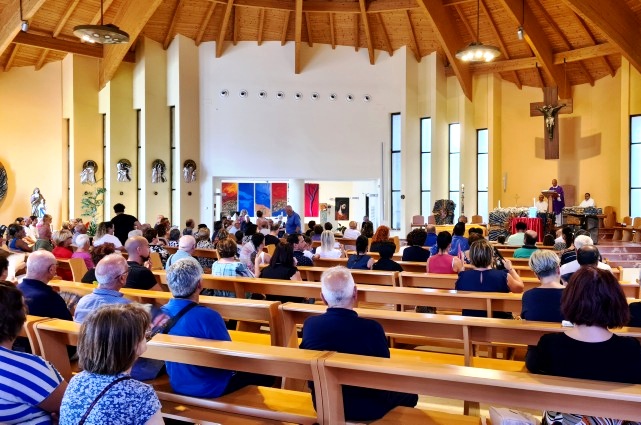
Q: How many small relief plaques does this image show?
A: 4